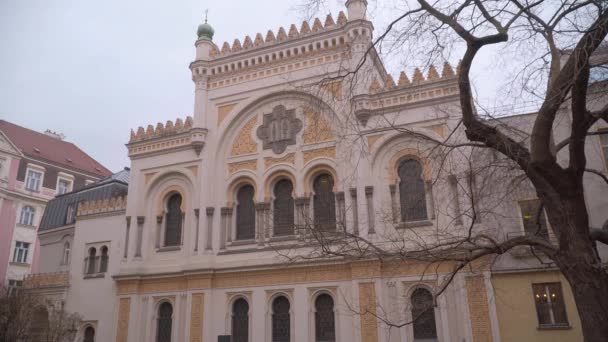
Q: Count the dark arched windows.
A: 13